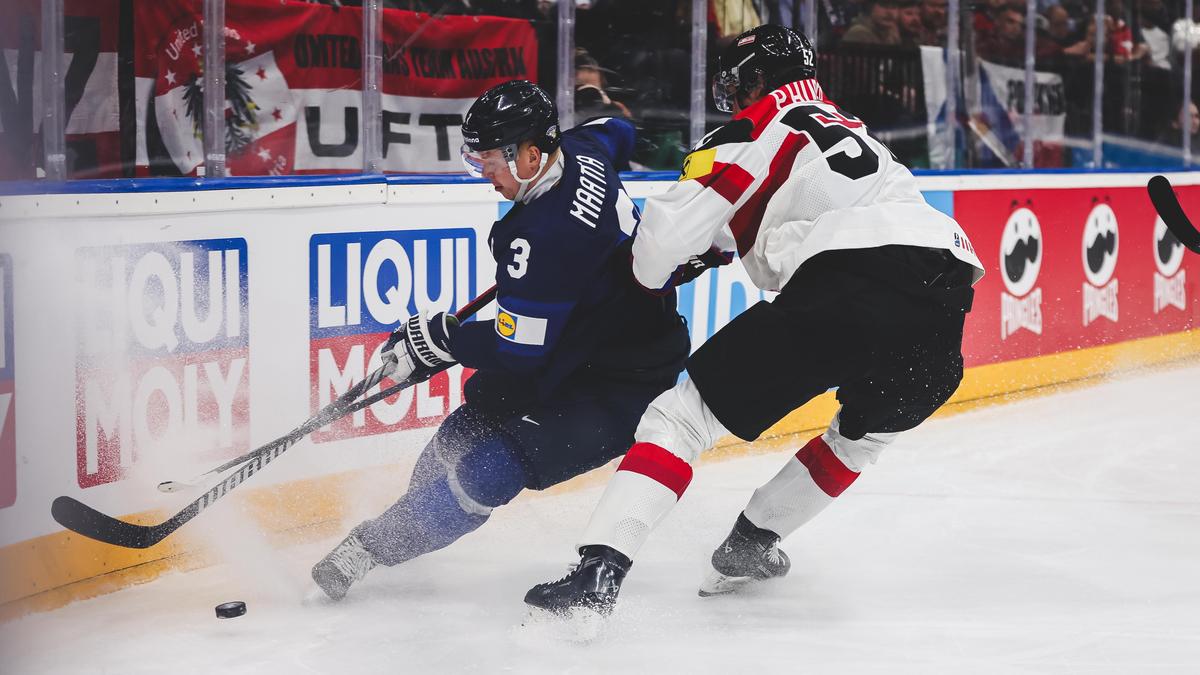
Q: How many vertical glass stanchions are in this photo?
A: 10